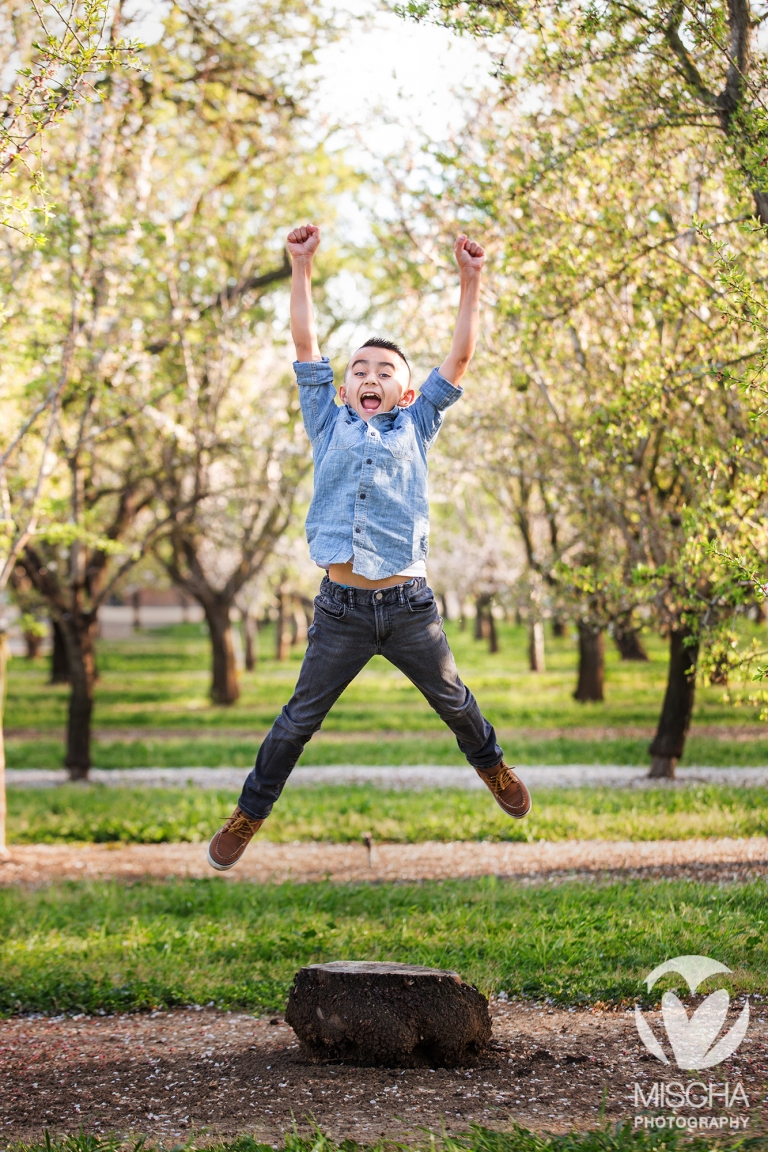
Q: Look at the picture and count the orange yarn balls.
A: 0